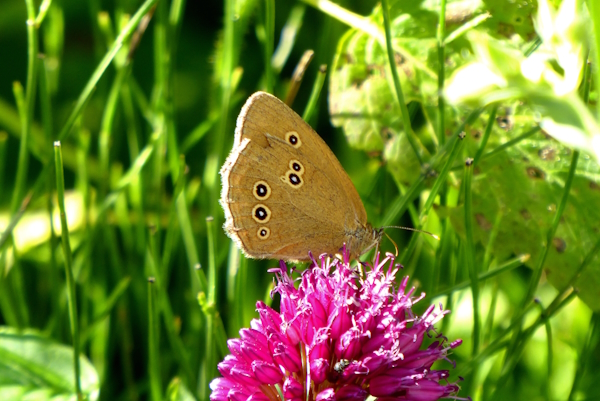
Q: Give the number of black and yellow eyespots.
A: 6